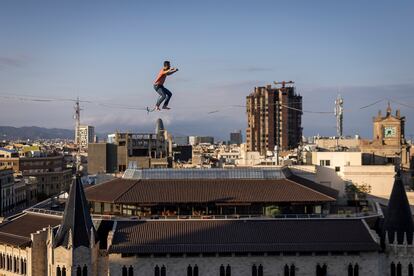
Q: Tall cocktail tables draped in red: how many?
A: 0